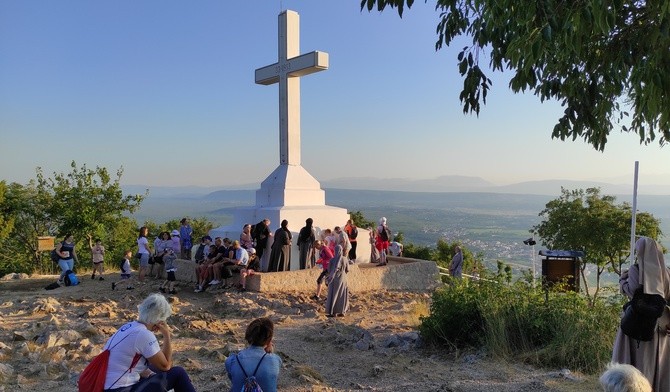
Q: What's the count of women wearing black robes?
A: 2